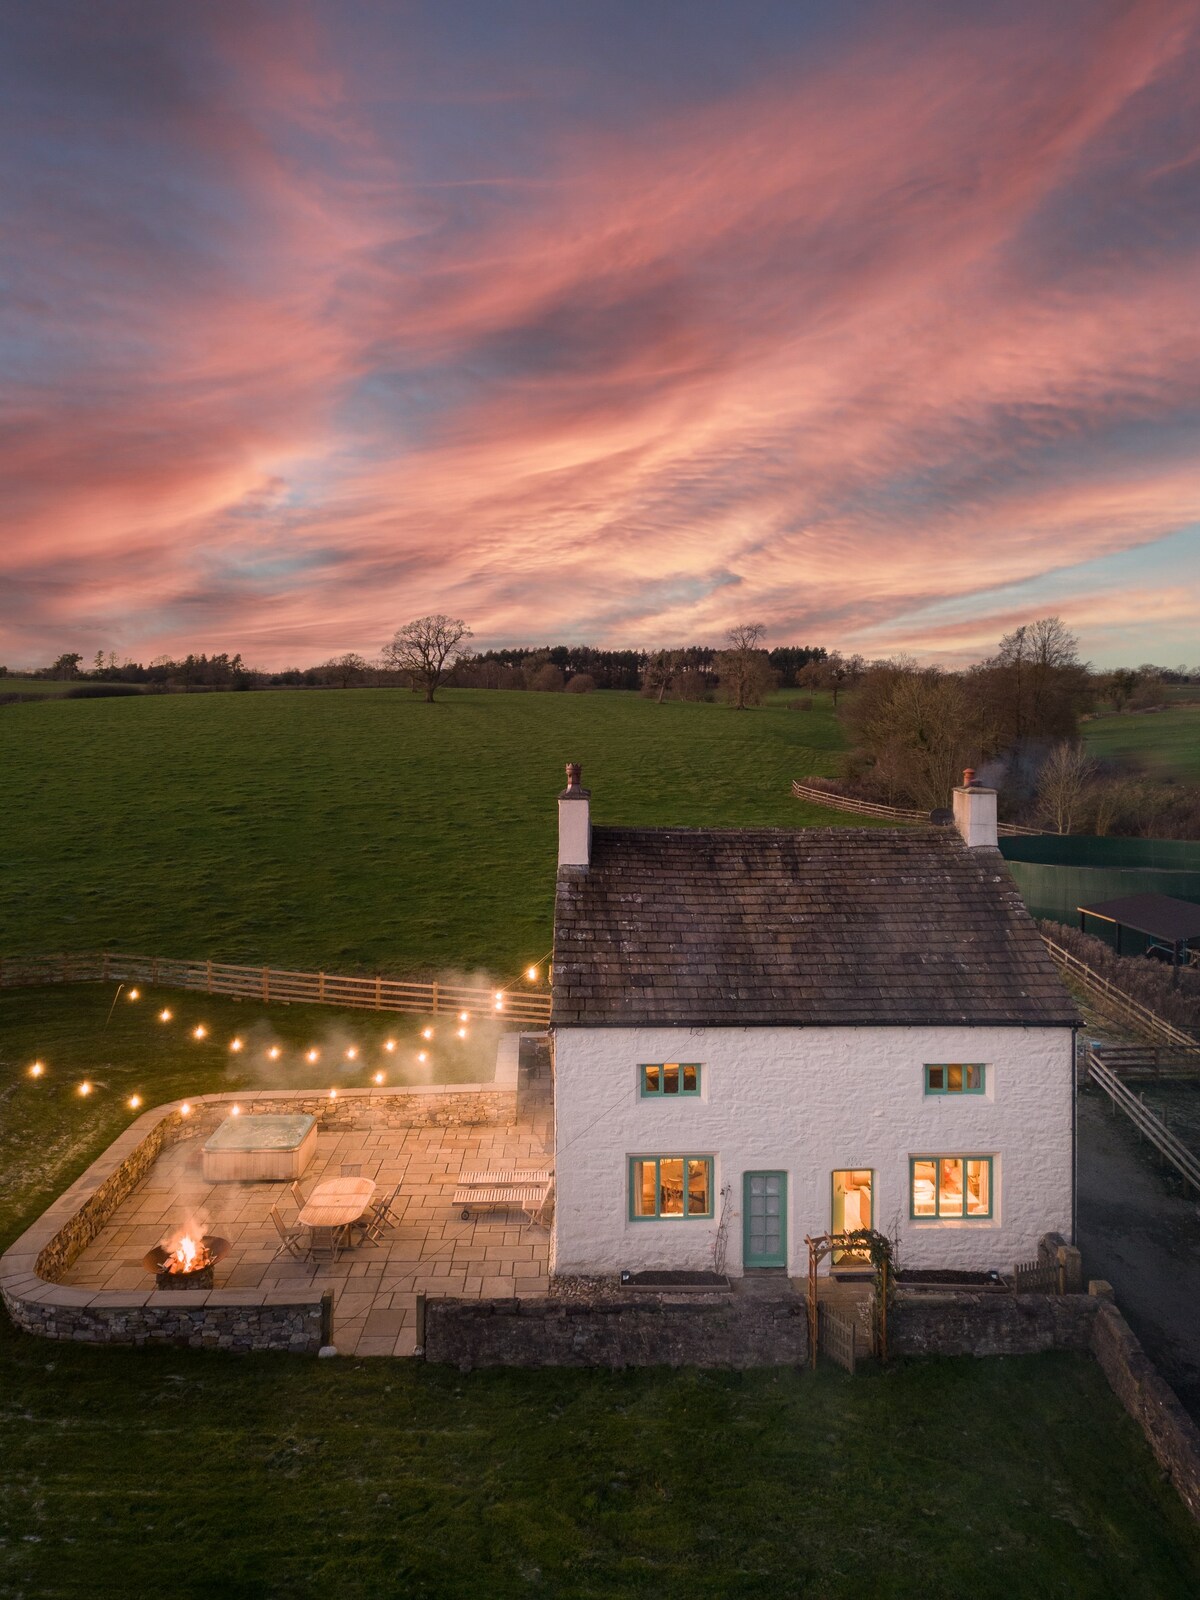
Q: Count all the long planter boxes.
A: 2